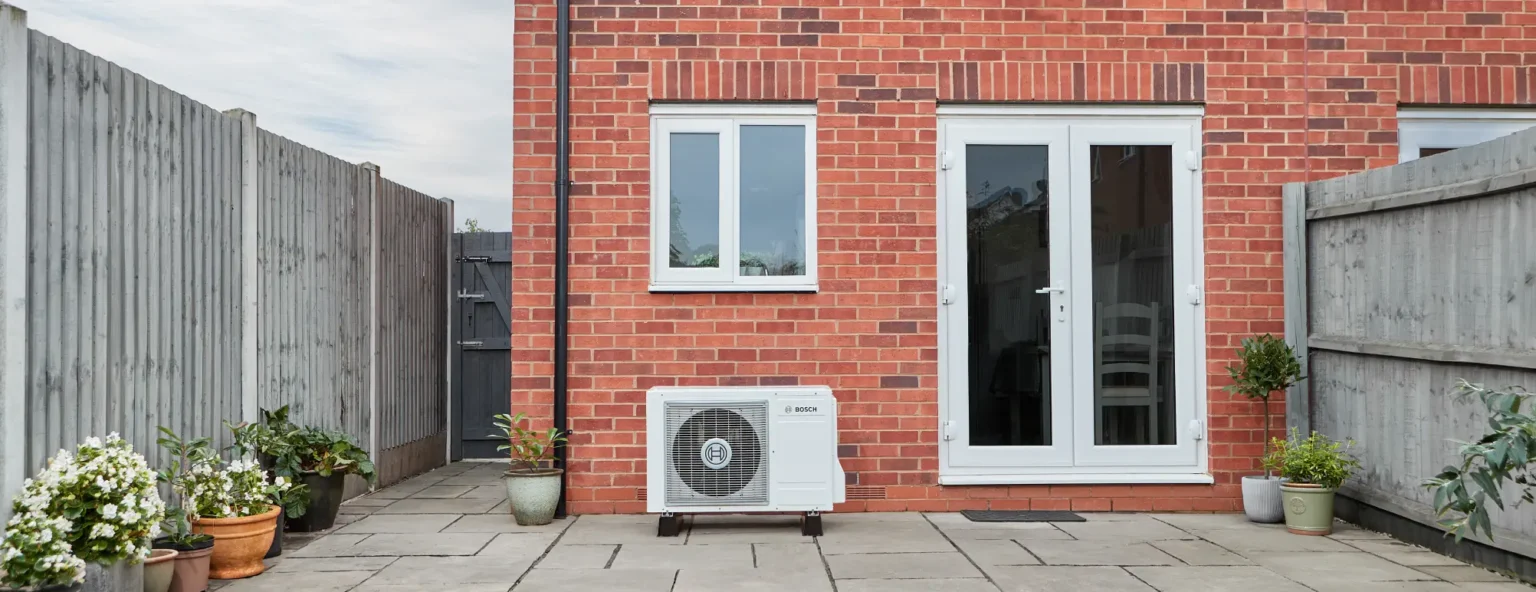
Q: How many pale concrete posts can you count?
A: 4